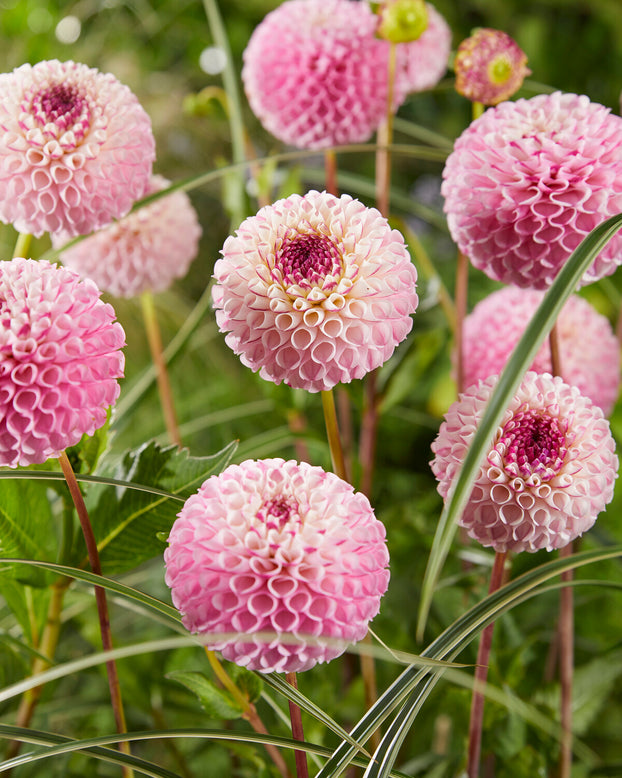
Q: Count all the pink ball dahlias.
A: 10